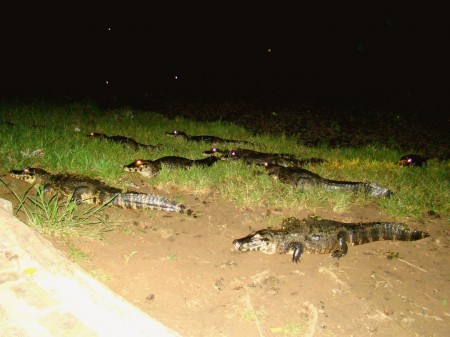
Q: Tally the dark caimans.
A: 9